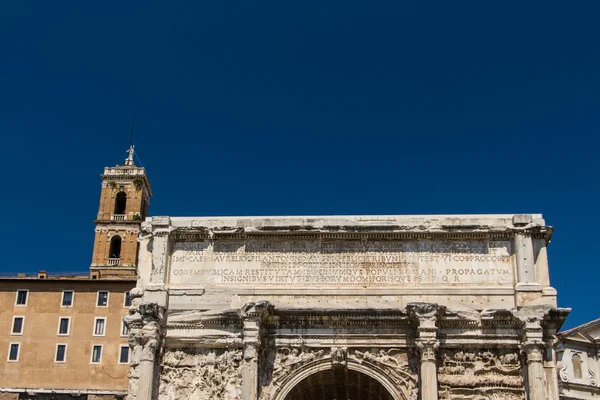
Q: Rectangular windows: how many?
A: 12